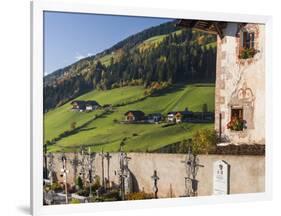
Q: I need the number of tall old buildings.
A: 1